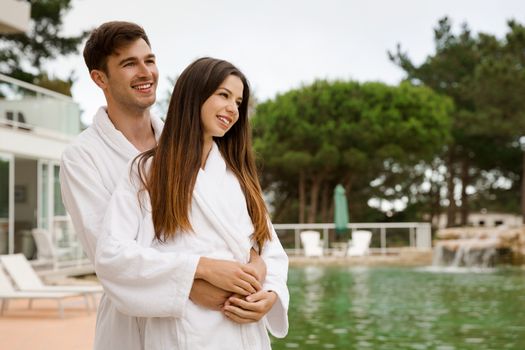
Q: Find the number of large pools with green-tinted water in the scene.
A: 1